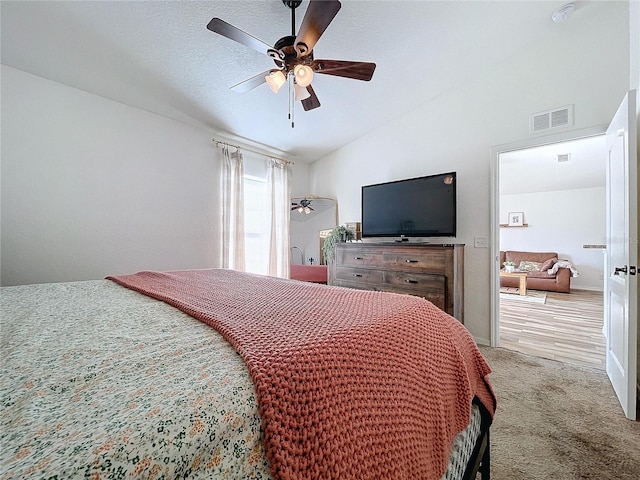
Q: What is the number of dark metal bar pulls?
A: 4